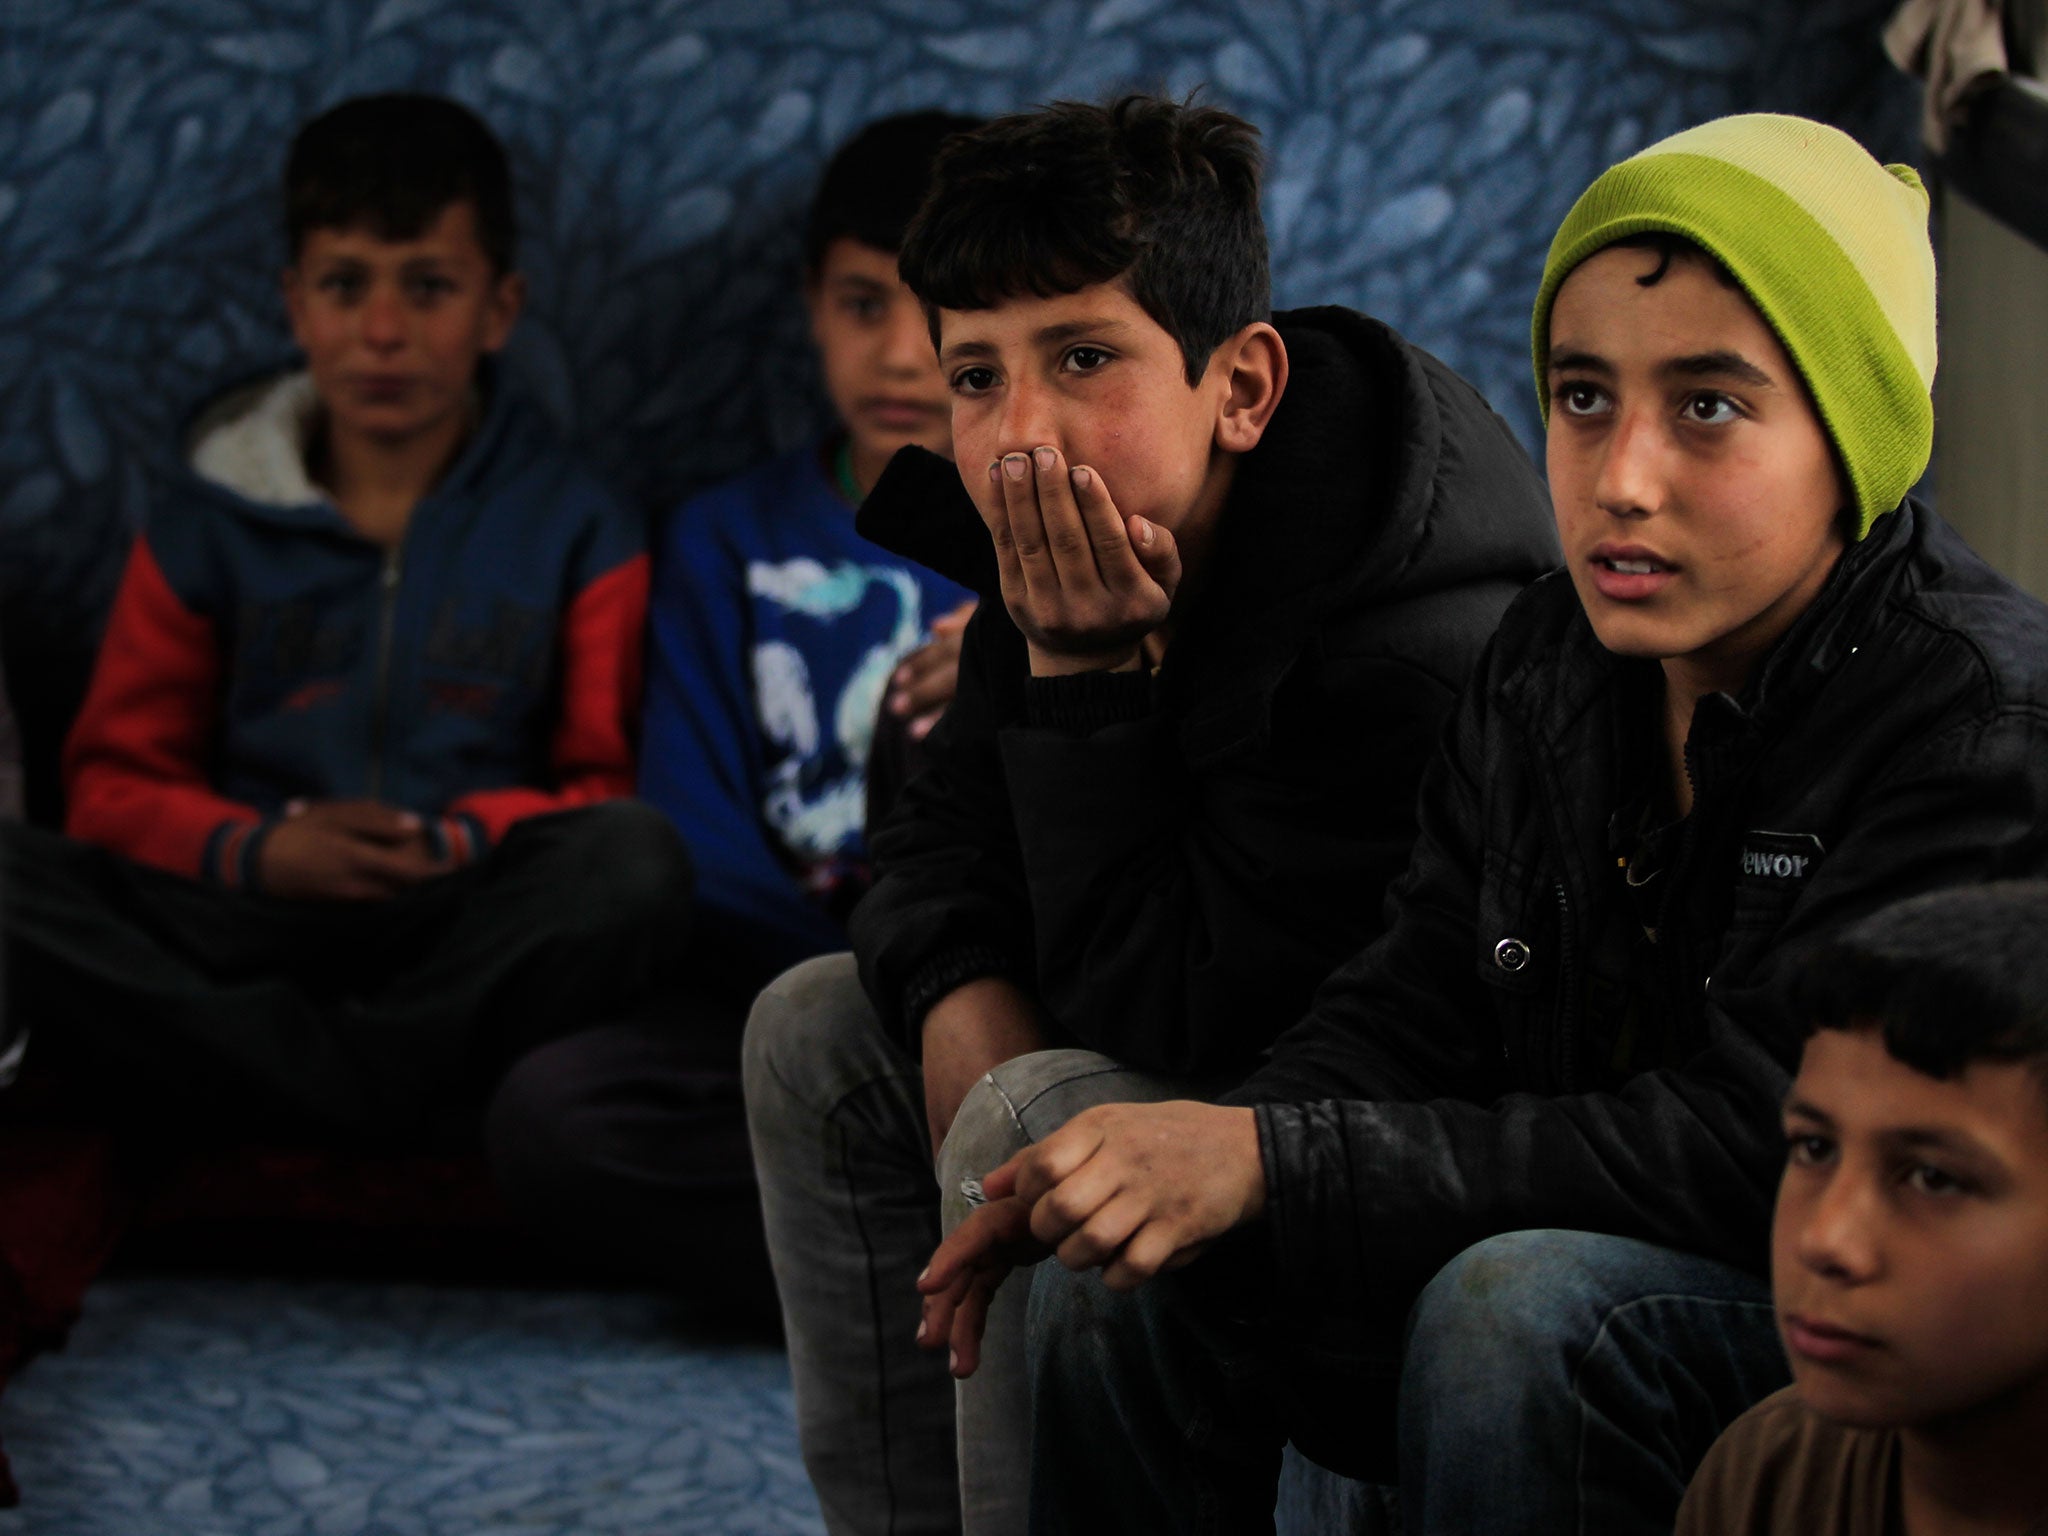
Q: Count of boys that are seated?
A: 5